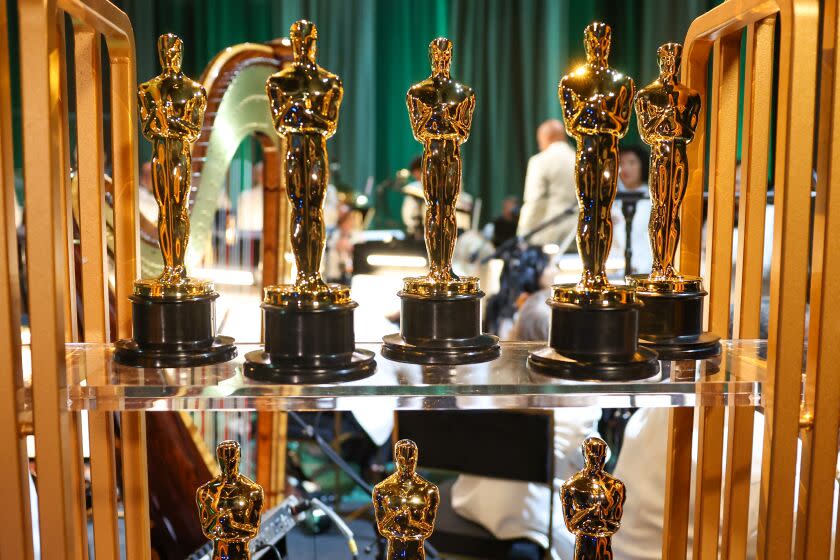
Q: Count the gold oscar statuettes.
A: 8